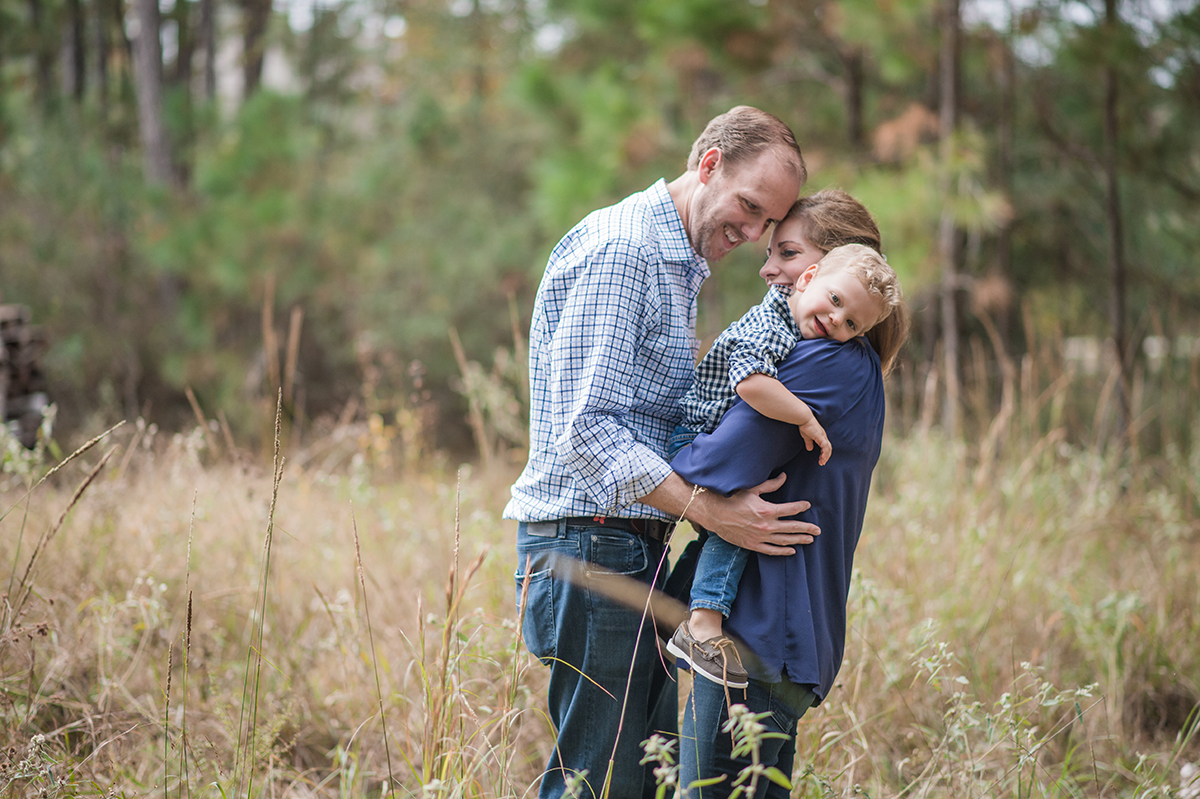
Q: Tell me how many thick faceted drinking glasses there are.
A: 0